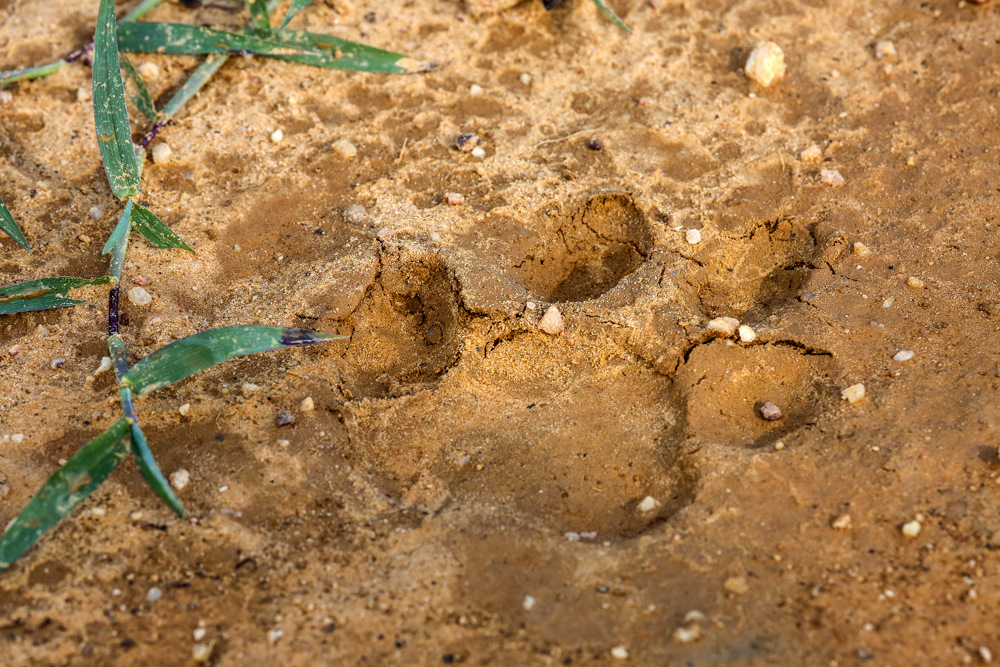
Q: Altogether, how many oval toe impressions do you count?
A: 4